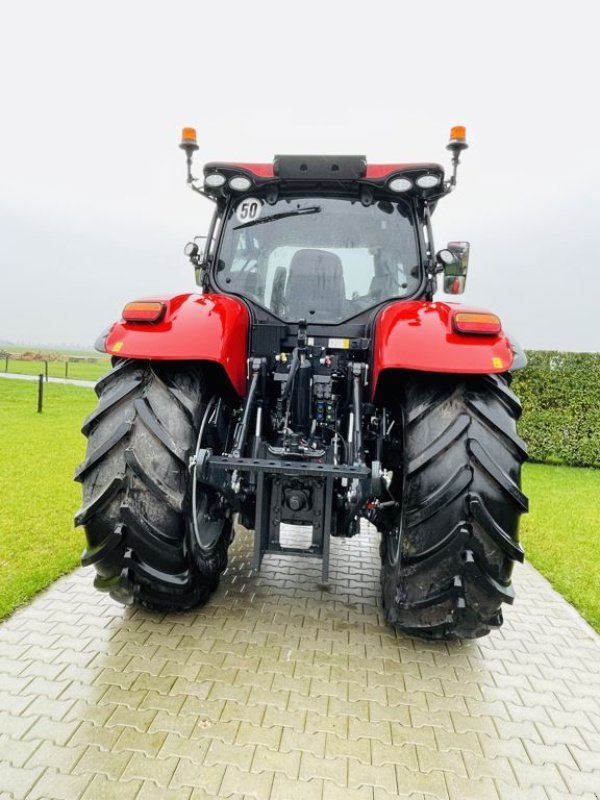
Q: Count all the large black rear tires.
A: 2